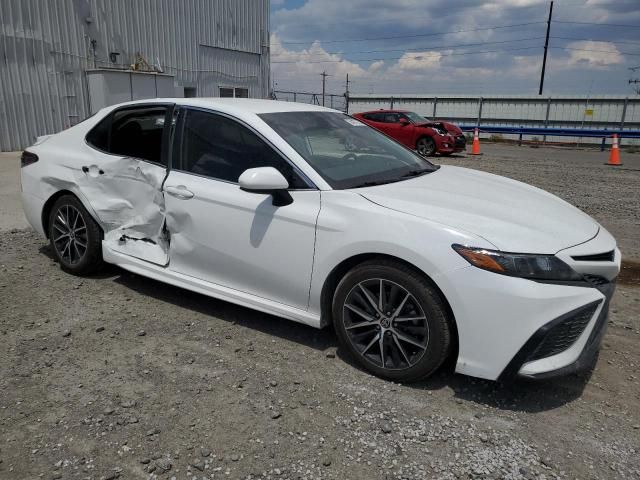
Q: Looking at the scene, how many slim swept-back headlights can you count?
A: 1